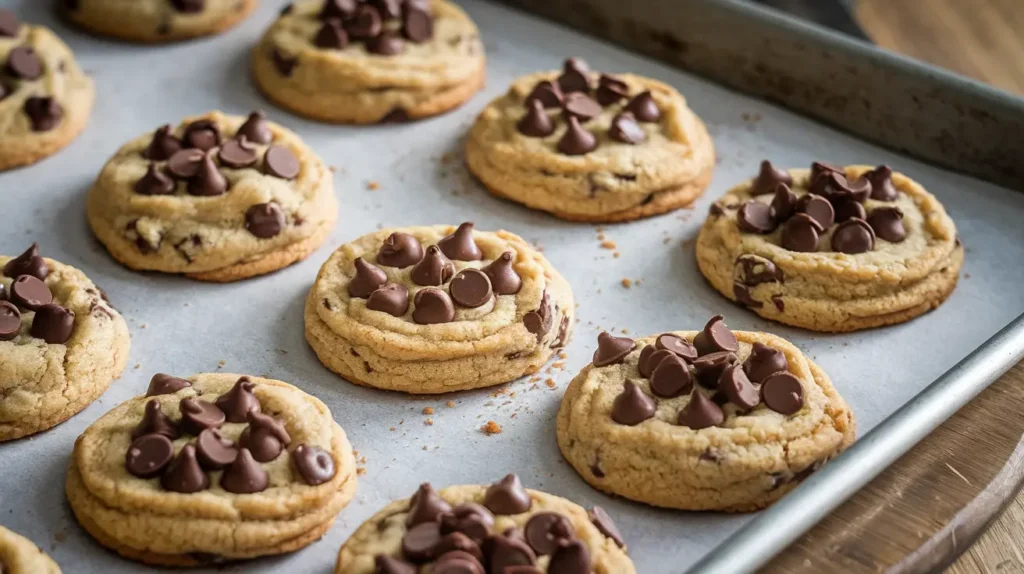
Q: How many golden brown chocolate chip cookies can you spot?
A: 12